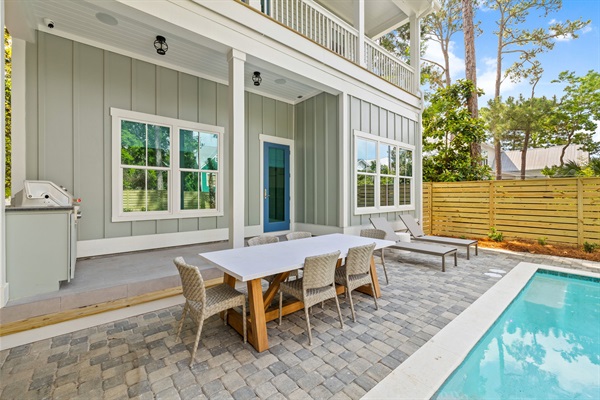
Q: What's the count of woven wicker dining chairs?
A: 6